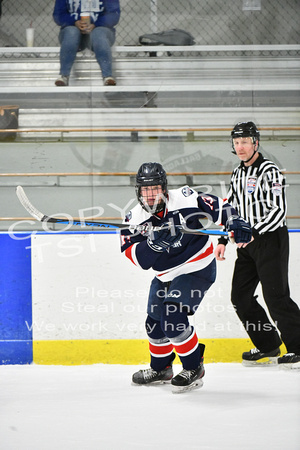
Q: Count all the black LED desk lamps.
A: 0